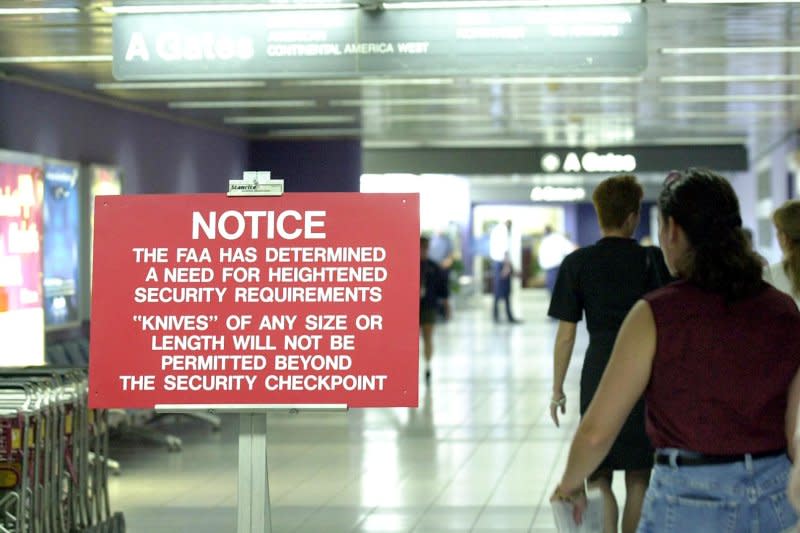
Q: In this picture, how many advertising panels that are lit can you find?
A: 3